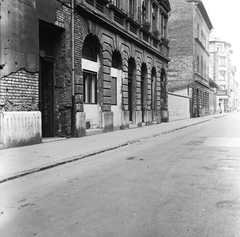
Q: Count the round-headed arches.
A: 6